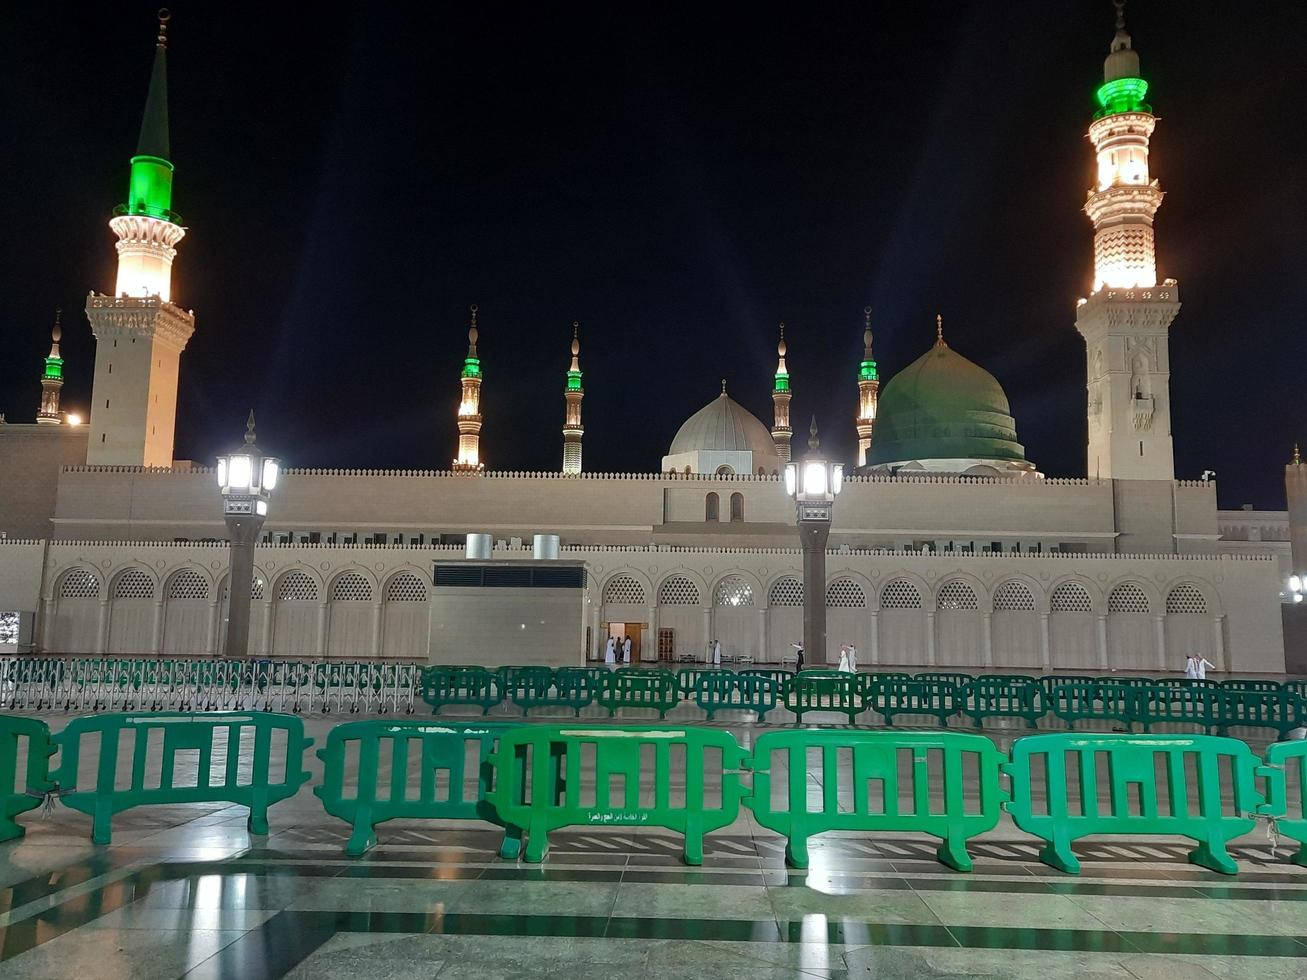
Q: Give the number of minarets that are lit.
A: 7